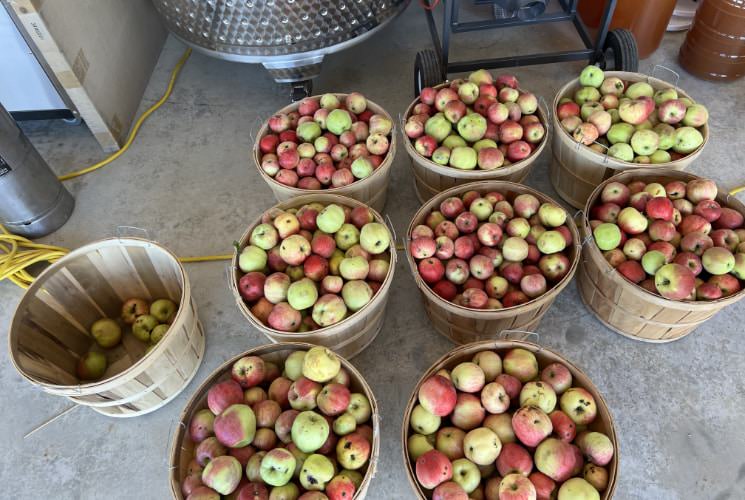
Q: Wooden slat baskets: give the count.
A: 9